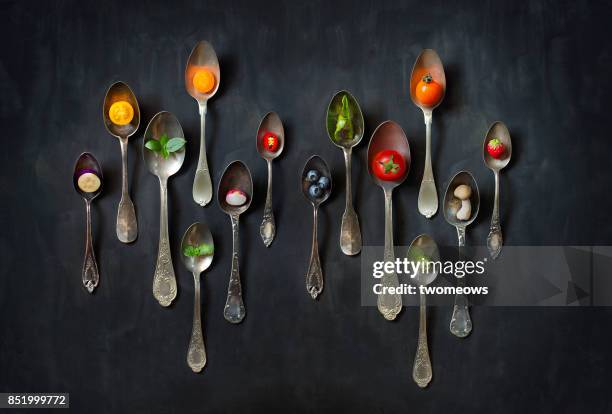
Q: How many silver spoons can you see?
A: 14